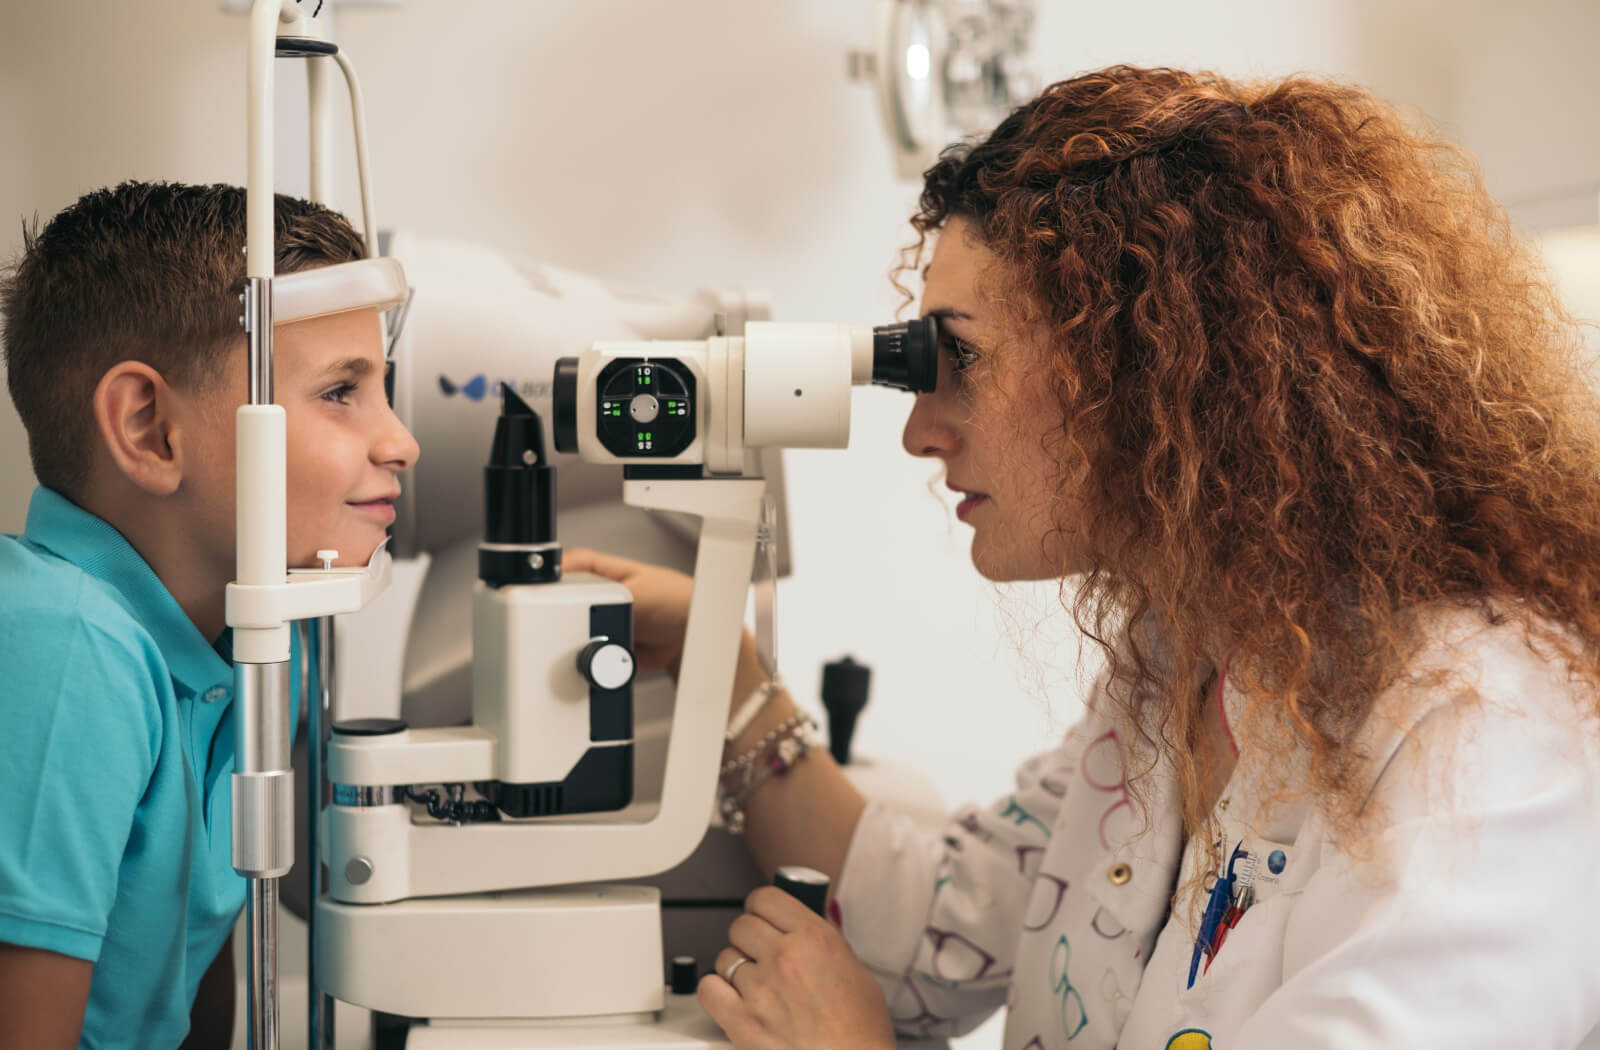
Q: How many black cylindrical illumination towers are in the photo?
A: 1